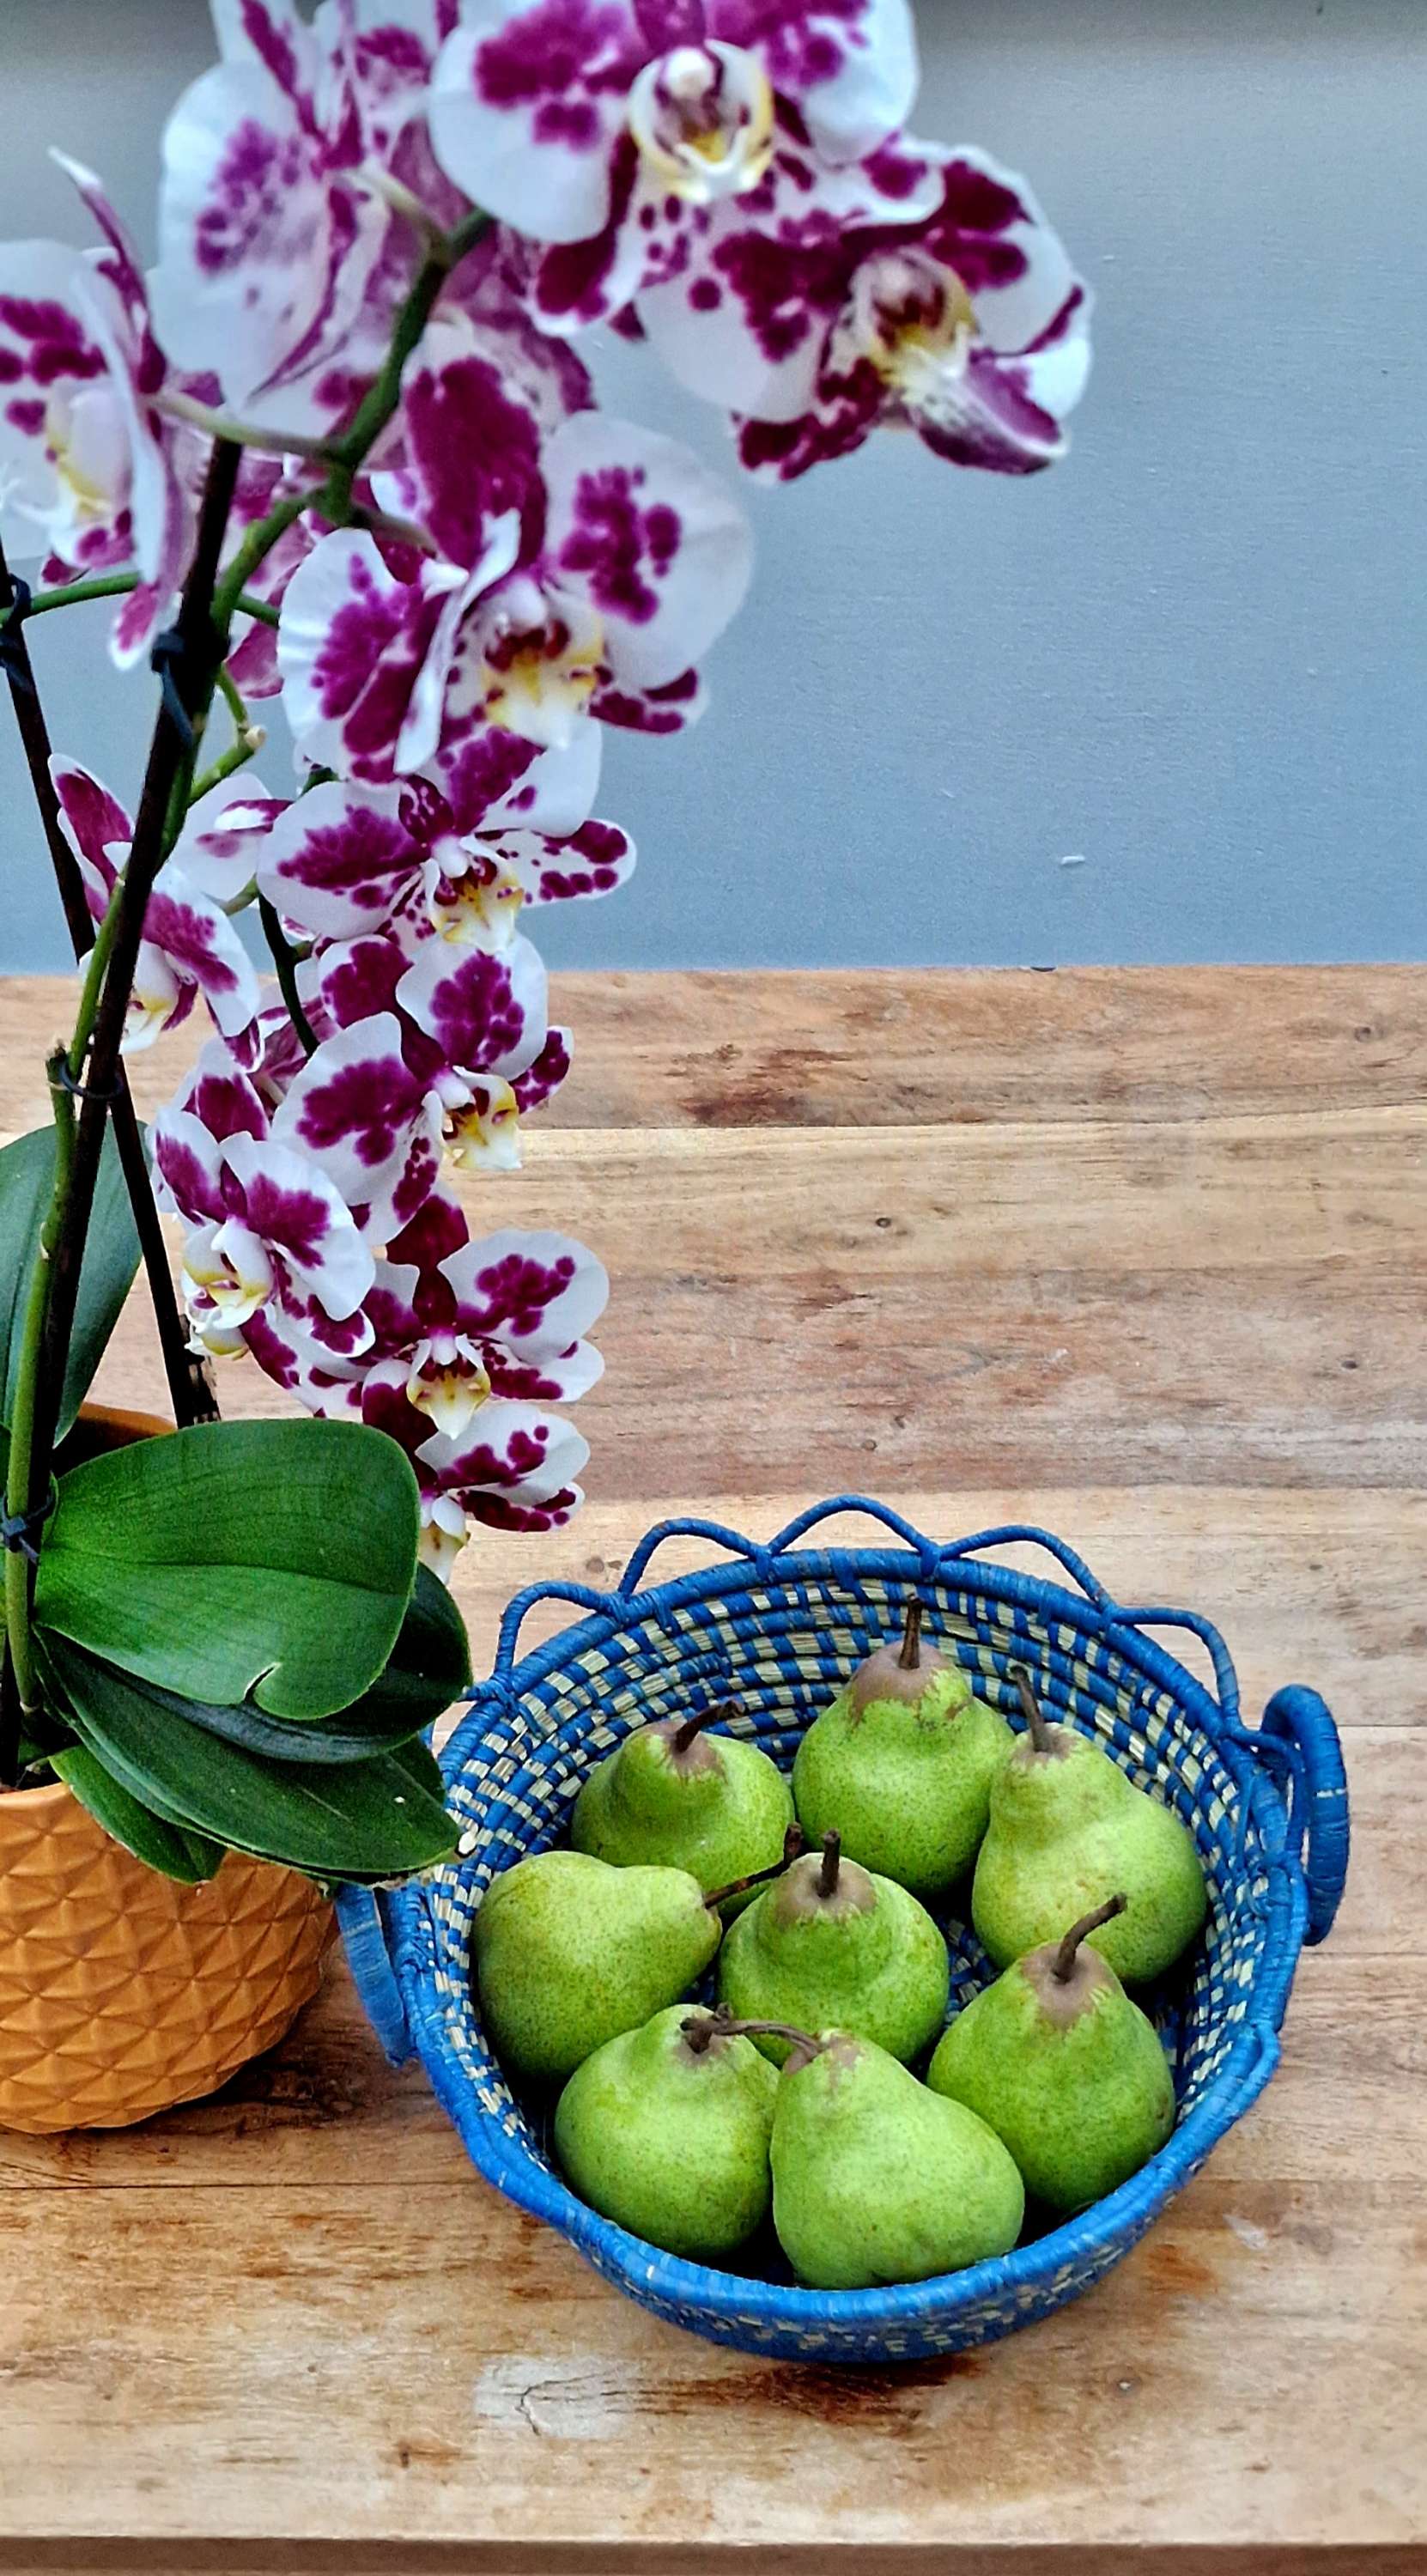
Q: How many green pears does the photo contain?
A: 8